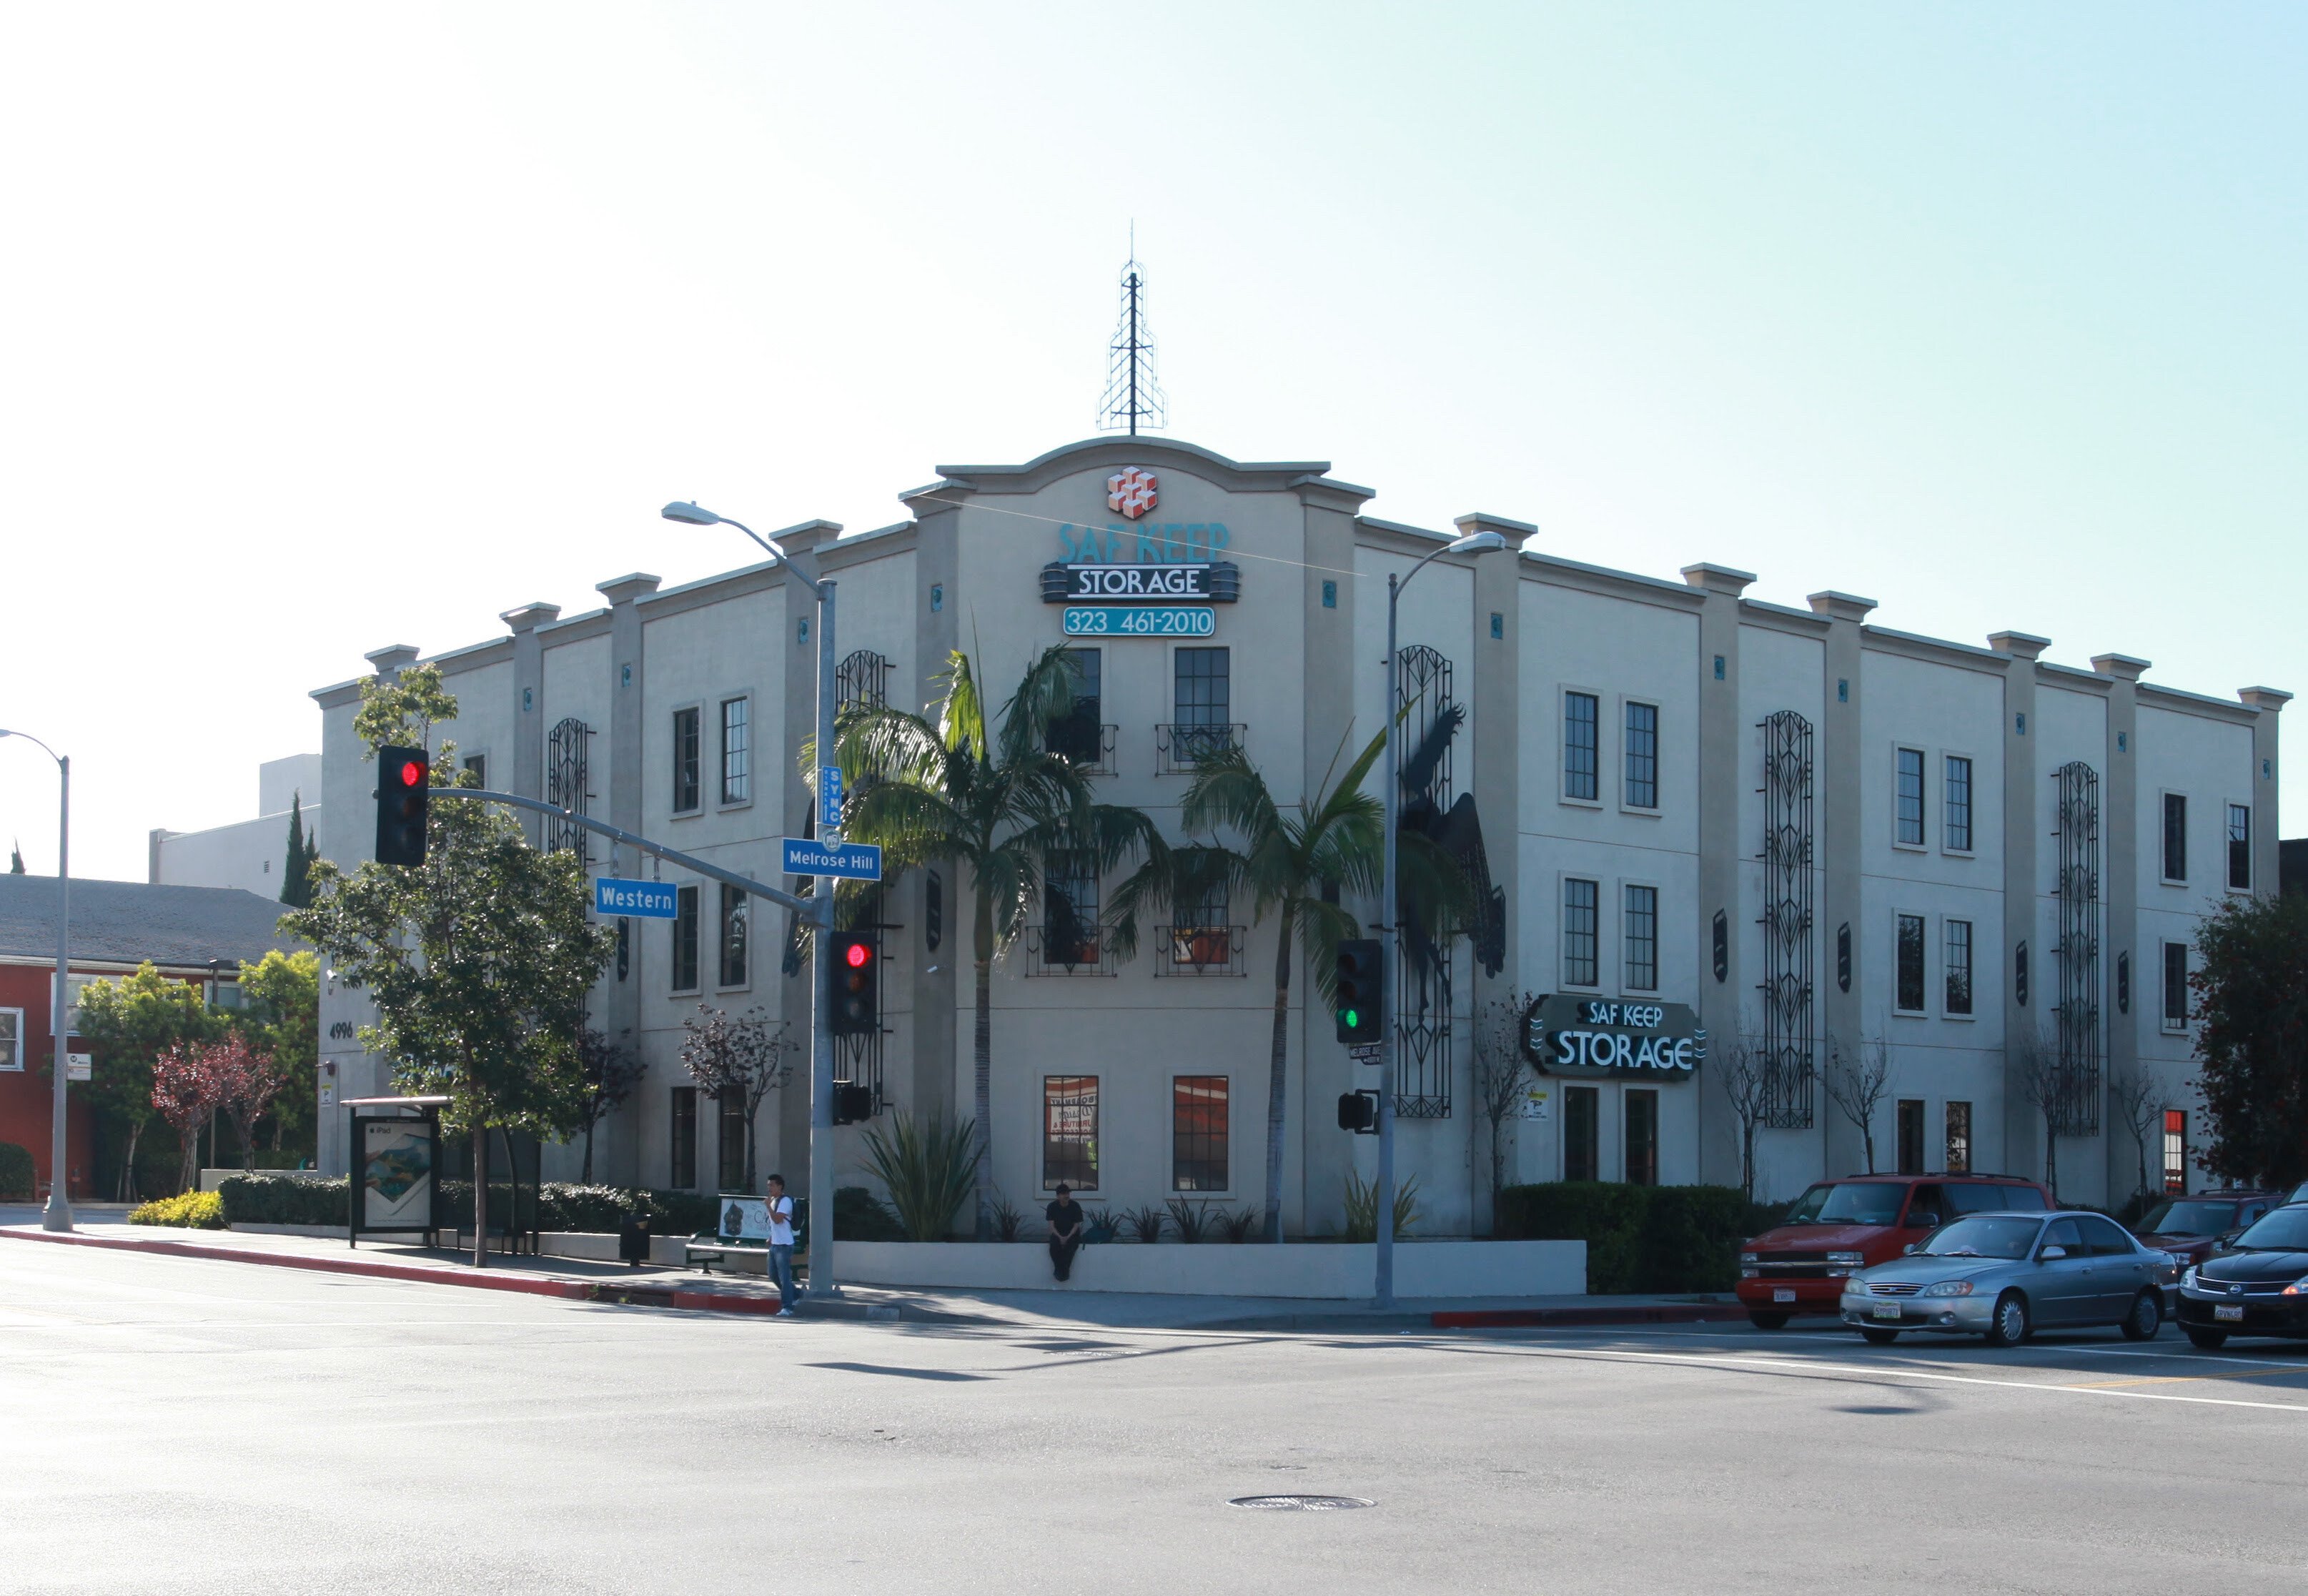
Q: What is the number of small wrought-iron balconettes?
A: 4